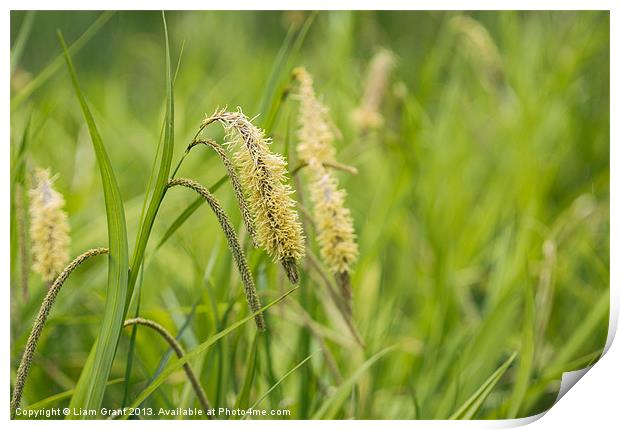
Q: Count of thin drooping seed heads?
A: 4